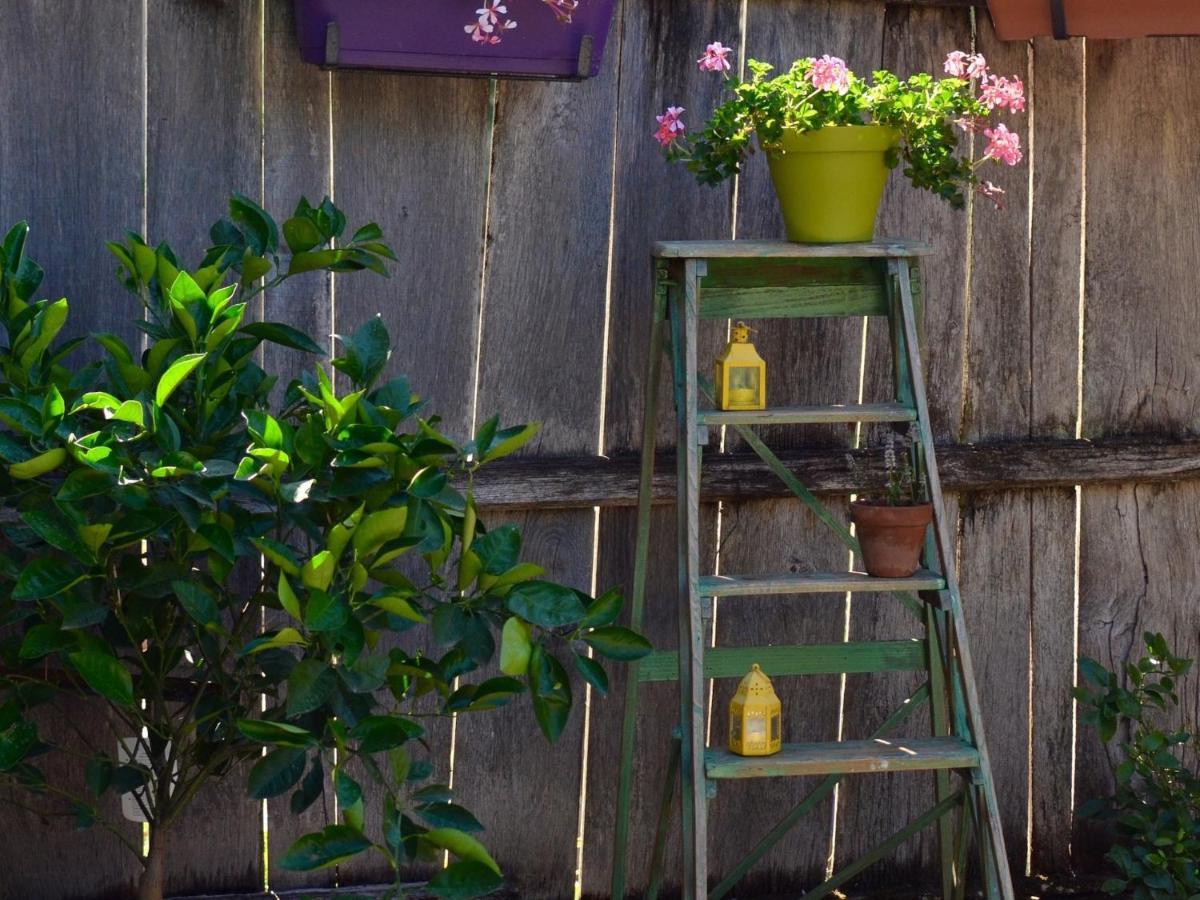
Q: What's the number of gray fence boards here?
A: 11